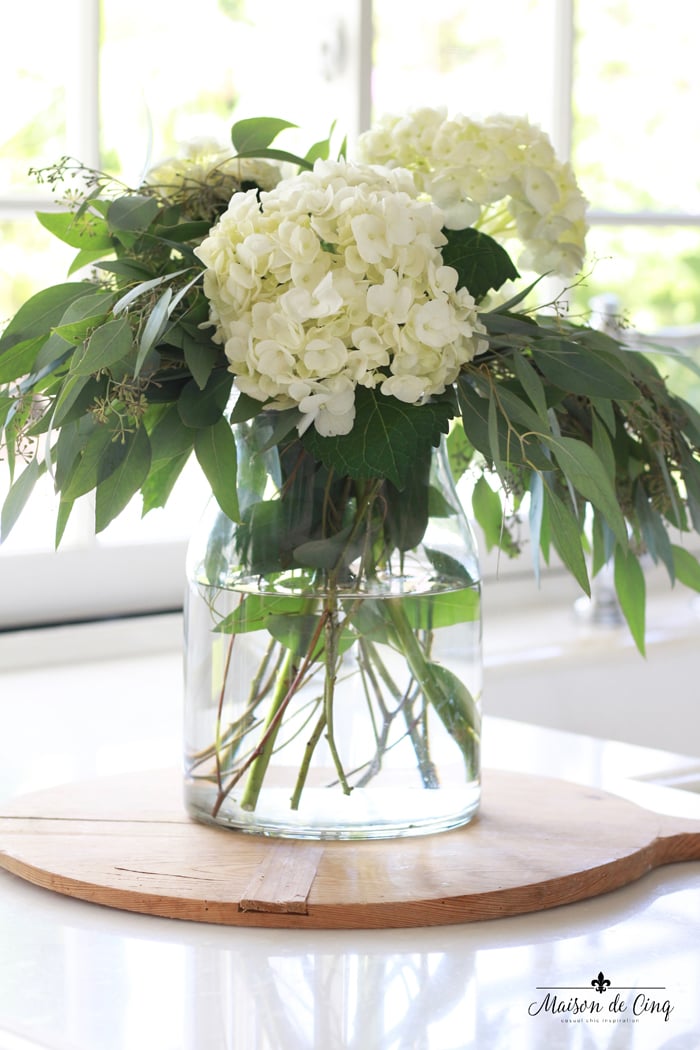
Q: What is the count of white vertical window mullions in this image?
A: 3